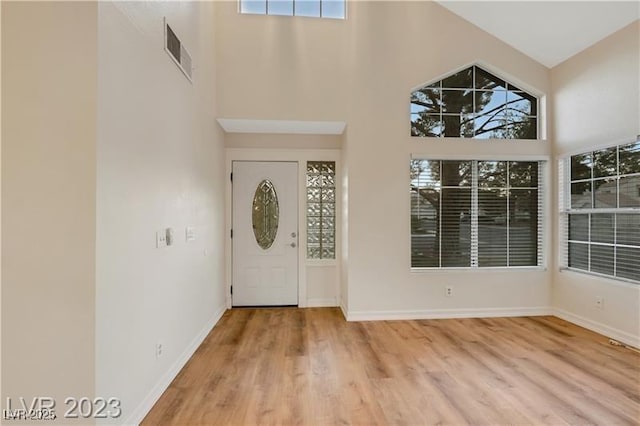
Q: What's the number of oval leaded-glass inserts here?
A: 1